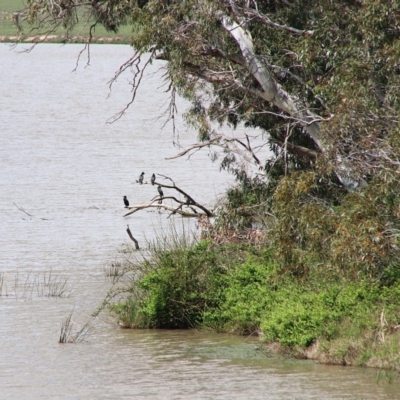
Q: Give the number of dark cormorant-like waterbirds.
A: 4